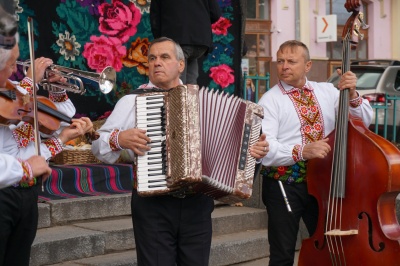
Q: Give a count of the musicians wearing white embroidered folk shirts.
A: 4